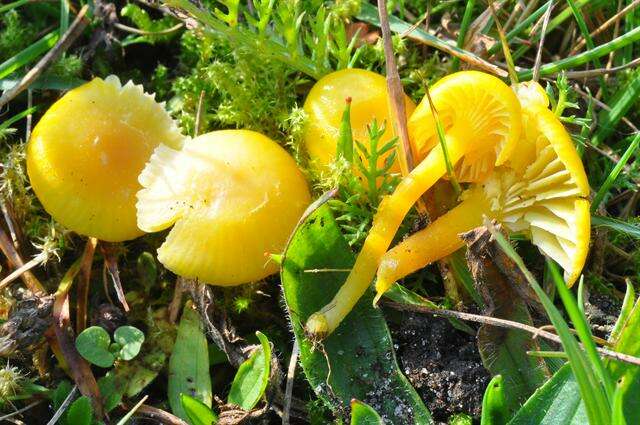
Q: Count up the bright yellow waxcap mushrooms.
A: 5